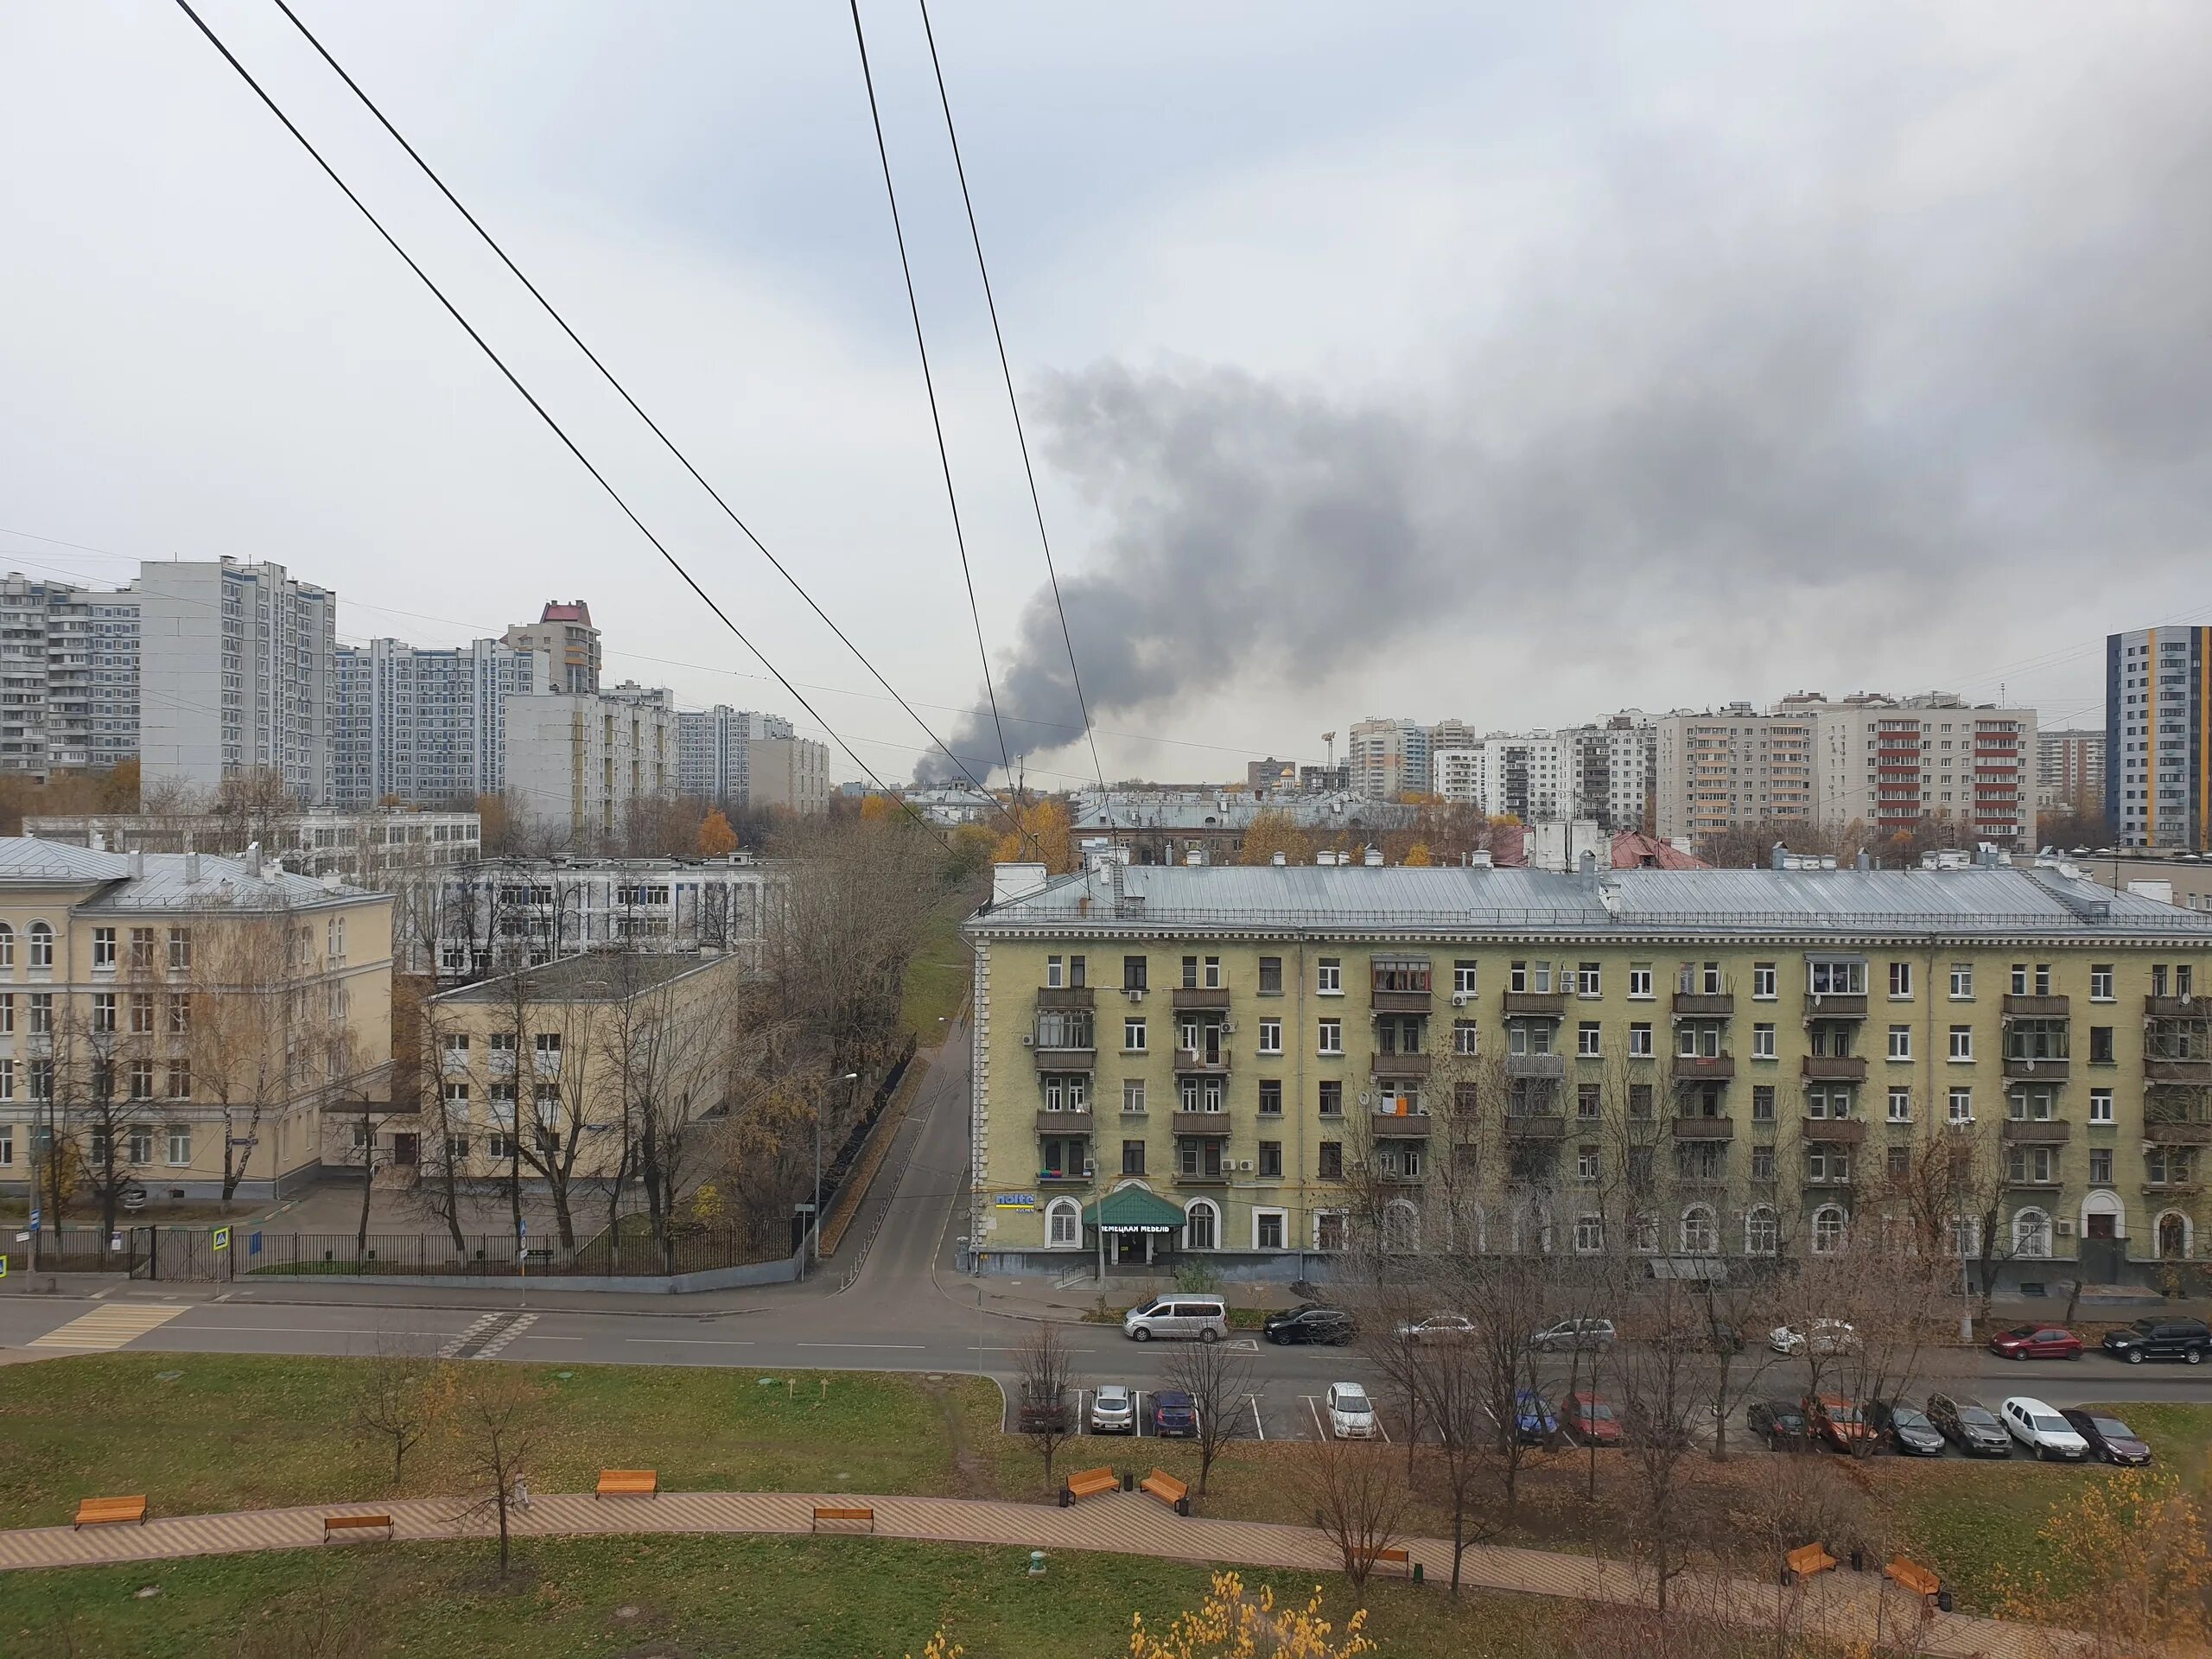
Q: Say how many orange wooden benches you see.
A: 9